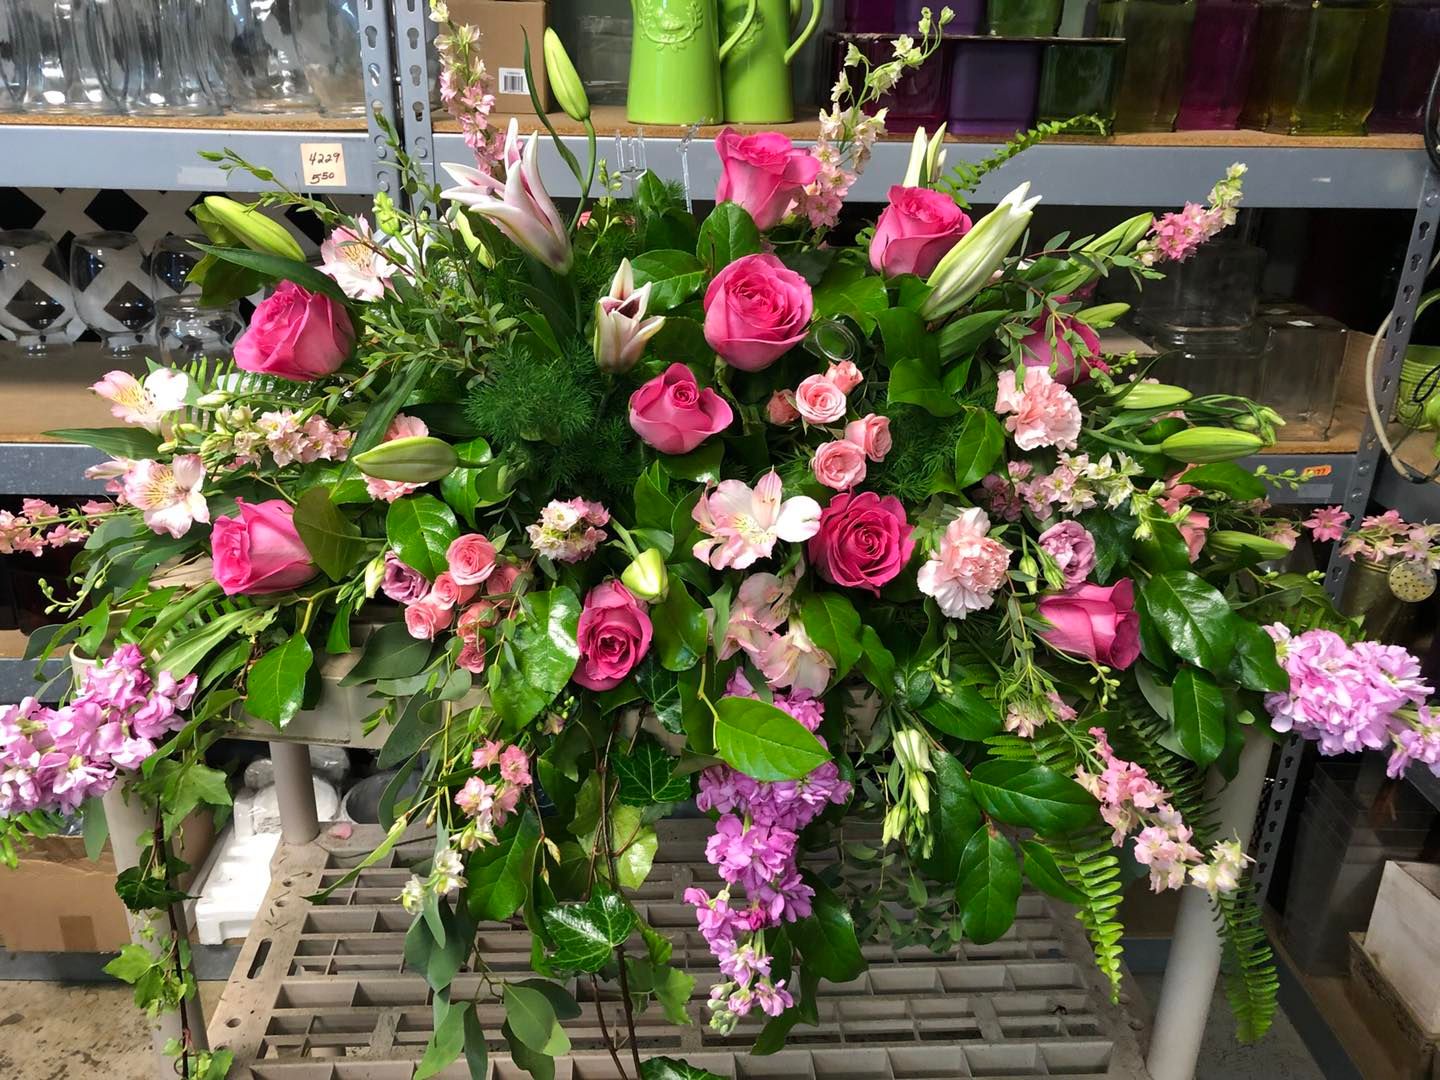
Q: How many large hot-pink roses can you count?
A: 10